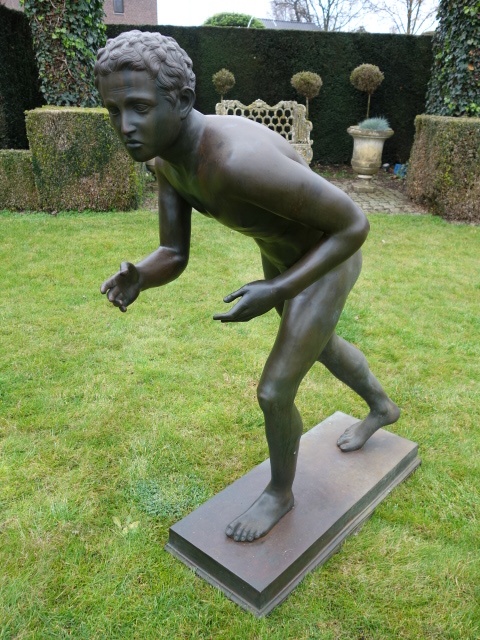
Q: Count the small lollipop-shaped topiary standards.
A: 3